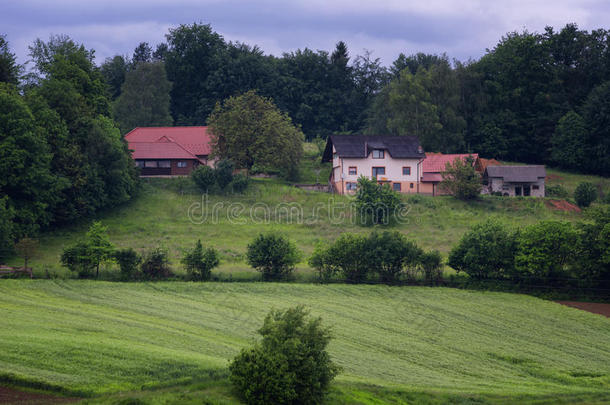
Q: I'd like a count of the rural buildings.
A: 4